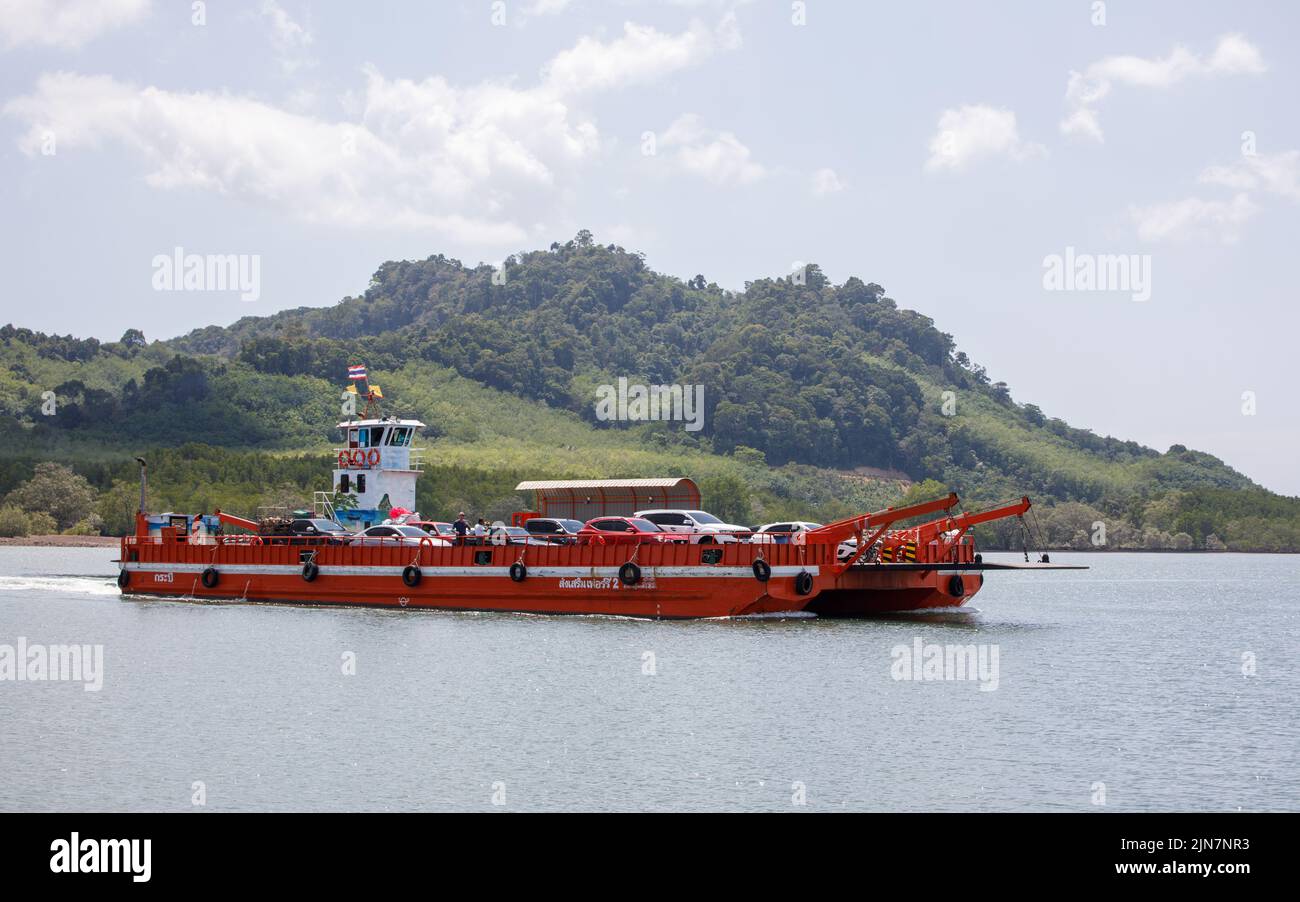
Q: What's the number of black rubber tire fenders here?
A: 9